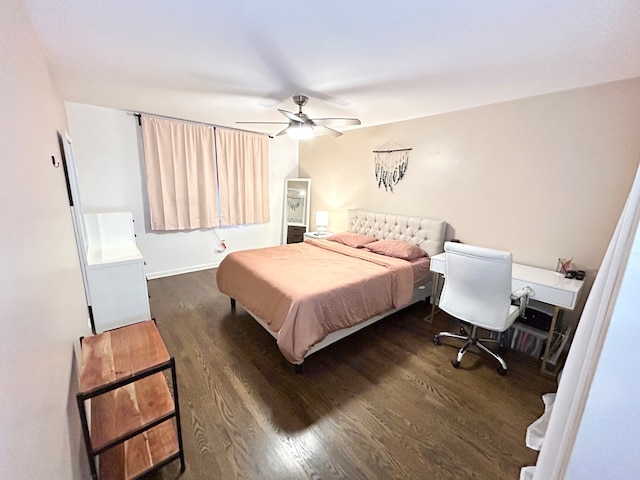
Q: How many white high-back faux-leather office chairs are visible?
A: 1